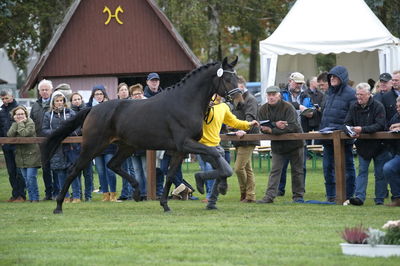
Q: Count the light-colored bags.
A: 1